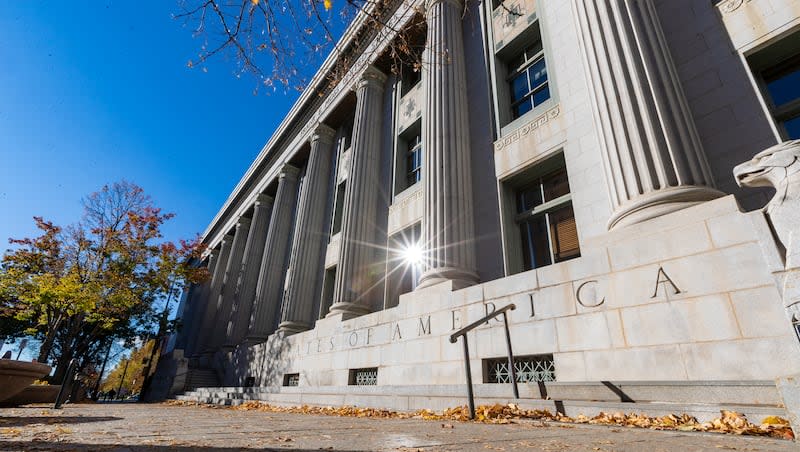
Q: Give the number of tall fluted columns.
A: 9